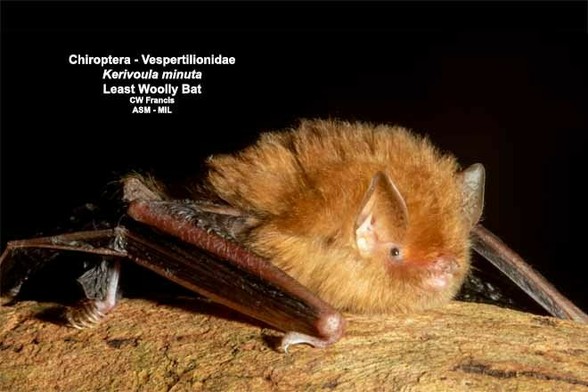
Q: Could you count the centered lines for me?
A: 5